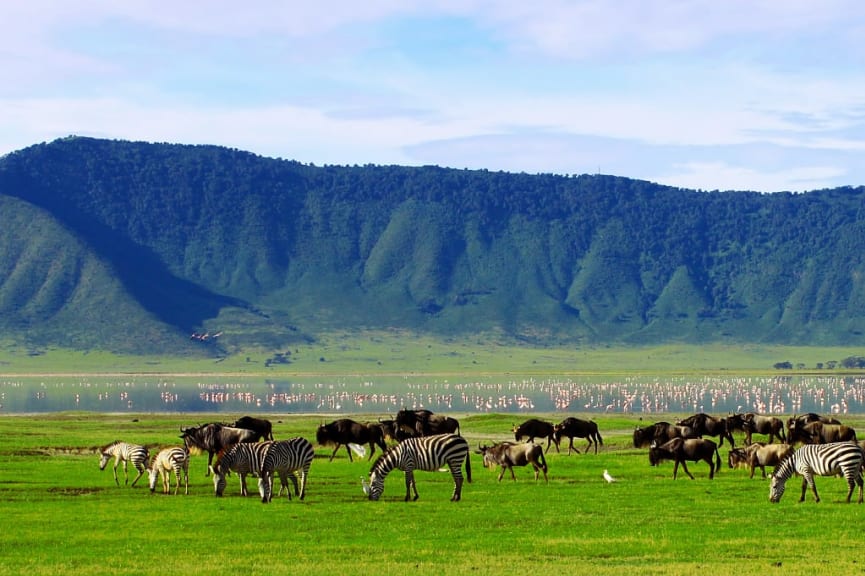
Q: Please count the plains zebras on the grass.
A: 6